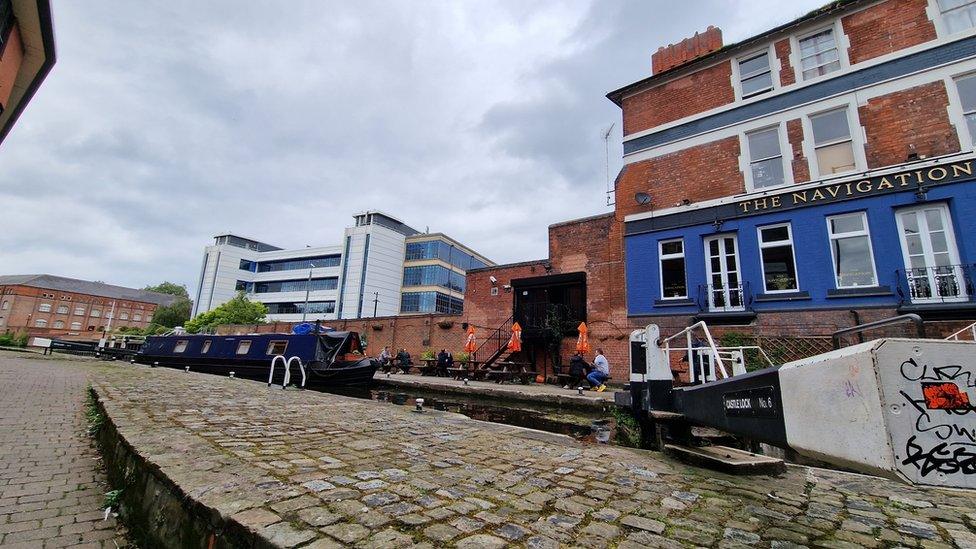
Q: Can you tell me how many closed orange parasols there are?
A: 3